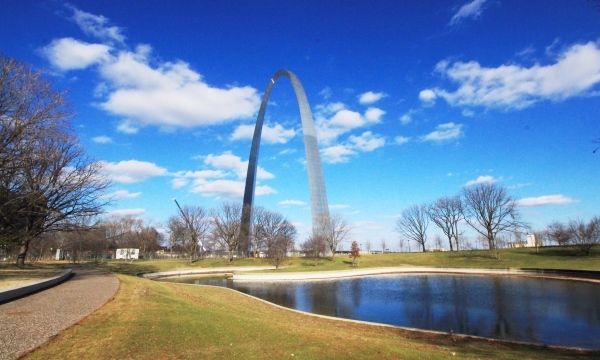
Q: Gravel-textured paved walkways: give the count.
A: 1